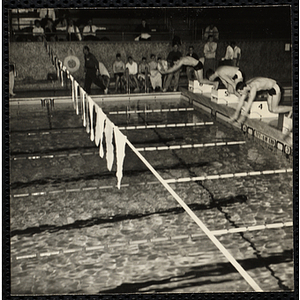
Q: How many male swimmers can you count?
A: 3